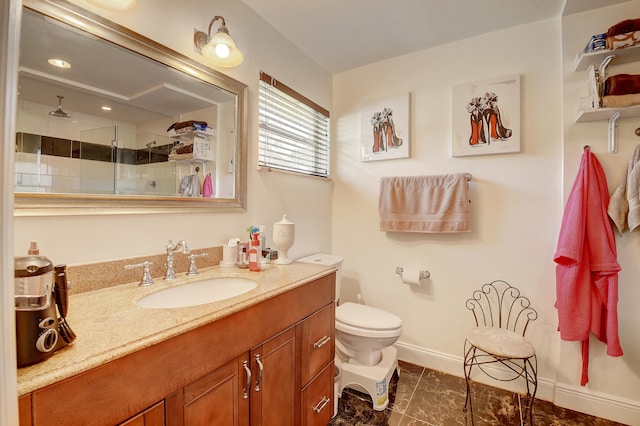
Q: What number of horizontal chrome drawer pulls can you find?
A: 2